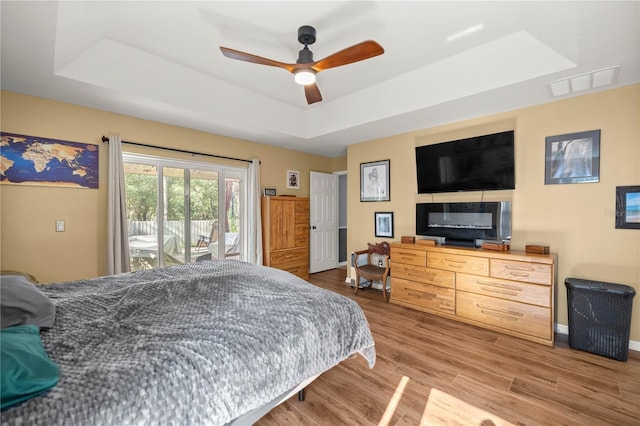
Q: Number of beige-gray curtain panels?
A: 2